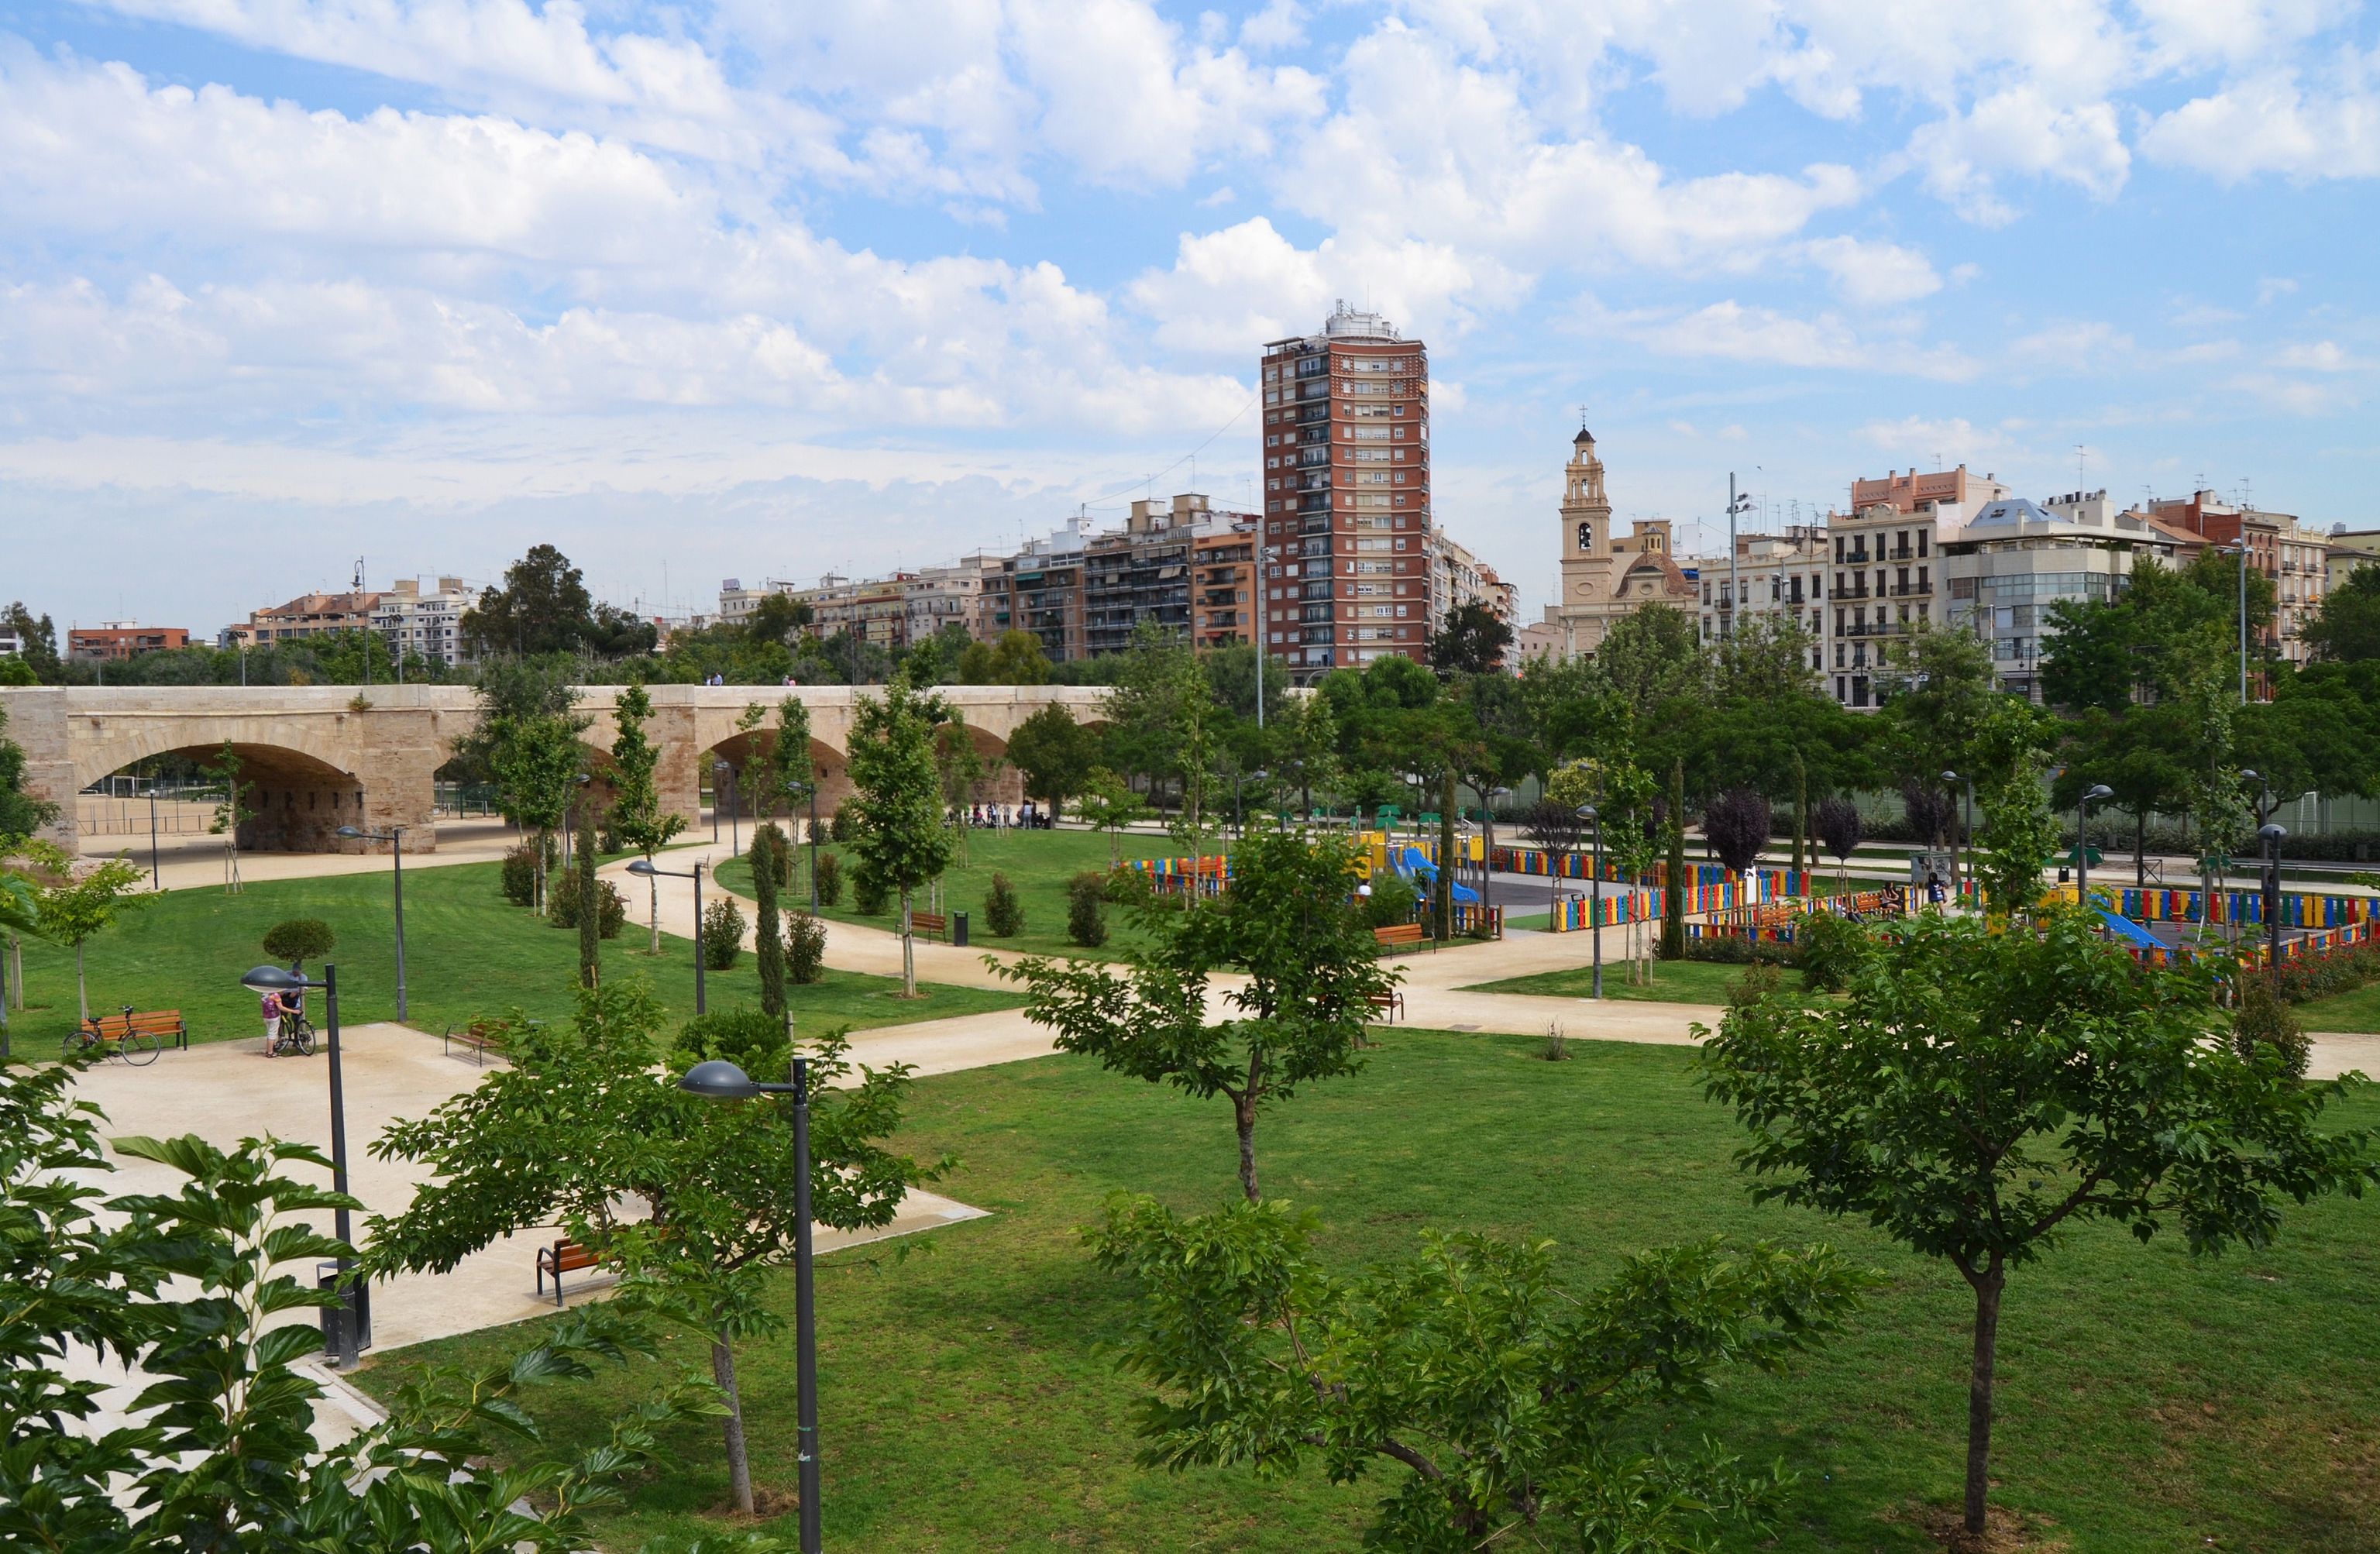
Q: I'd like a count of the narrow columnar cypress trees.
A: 5